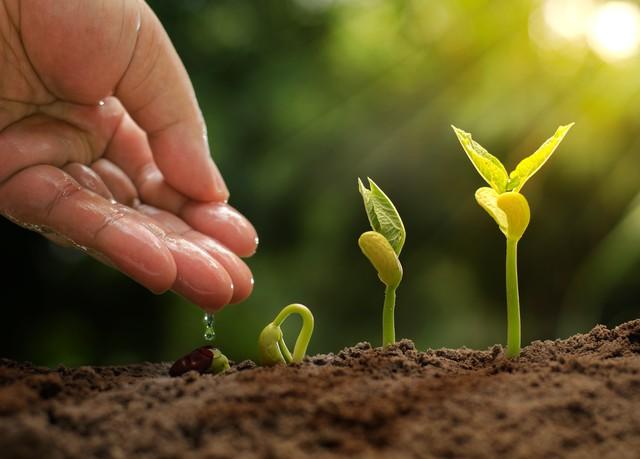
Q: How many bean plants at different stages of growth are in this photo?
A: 4